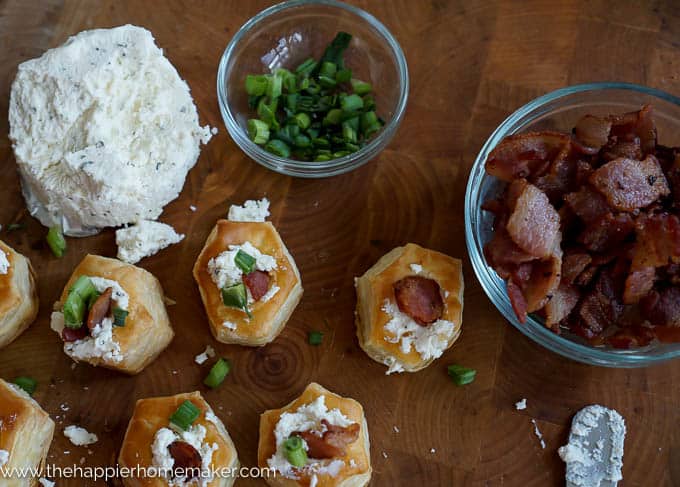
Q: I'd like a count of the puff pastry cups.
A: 7